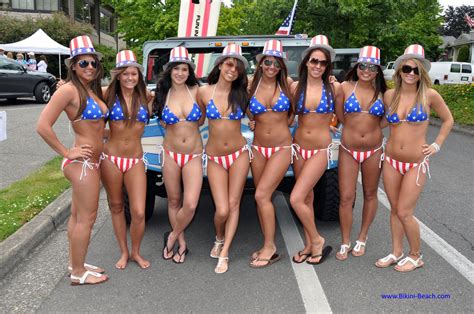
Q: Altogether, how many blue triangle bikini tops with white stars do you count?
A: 8